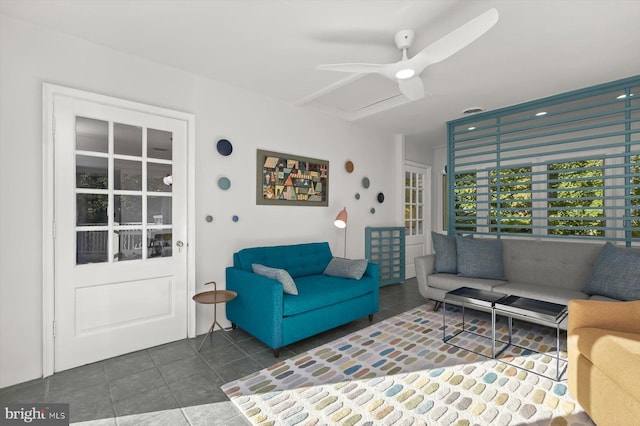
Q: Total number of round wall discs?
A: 9